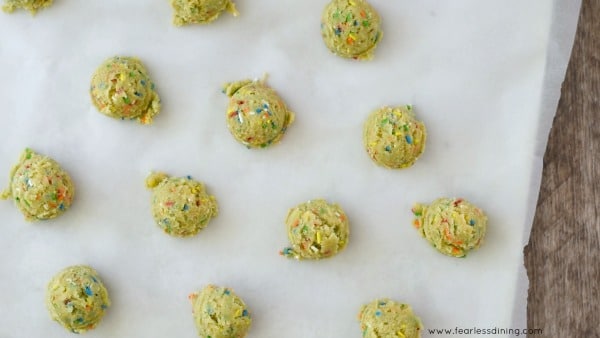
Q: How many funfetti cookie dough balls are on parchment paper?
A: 13